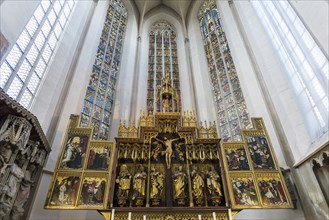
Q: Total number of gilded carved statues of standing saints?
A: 6